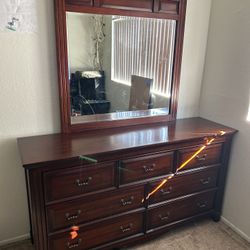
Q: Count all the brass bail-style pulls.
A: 11